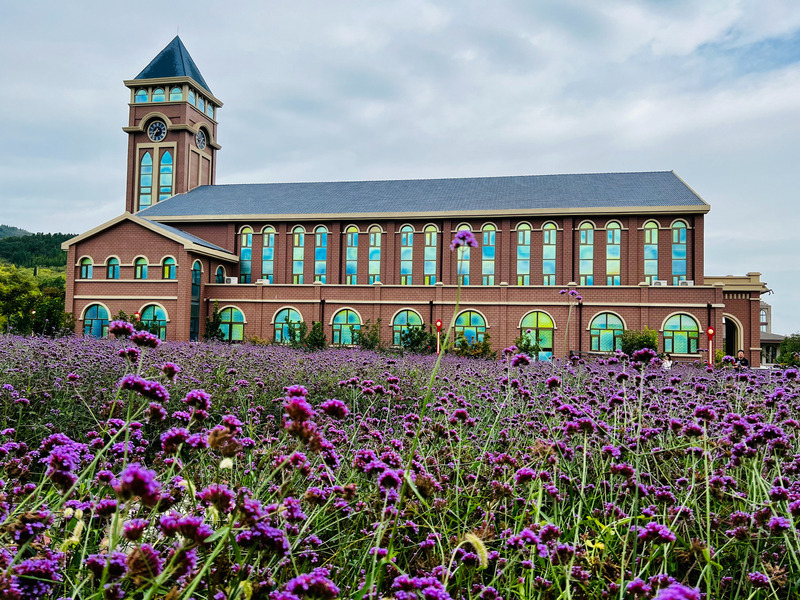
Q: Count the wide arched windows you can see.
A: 10